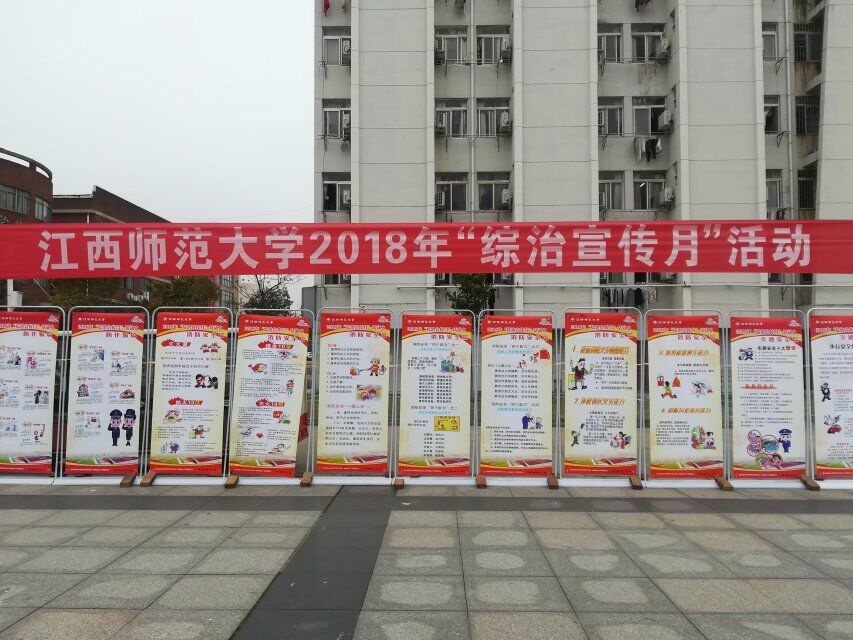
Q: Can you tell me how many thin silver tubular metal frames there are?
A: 11